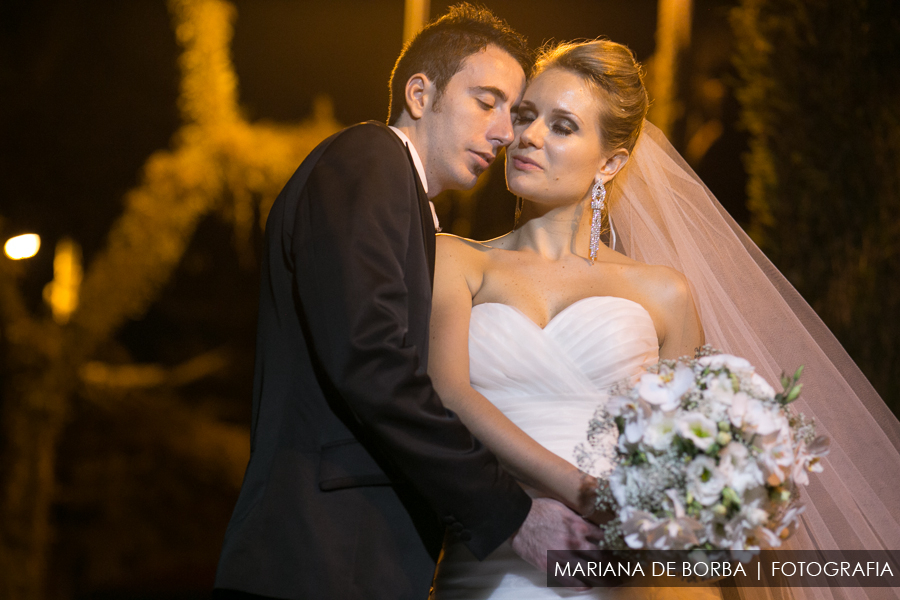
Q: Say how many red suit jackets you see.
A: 0